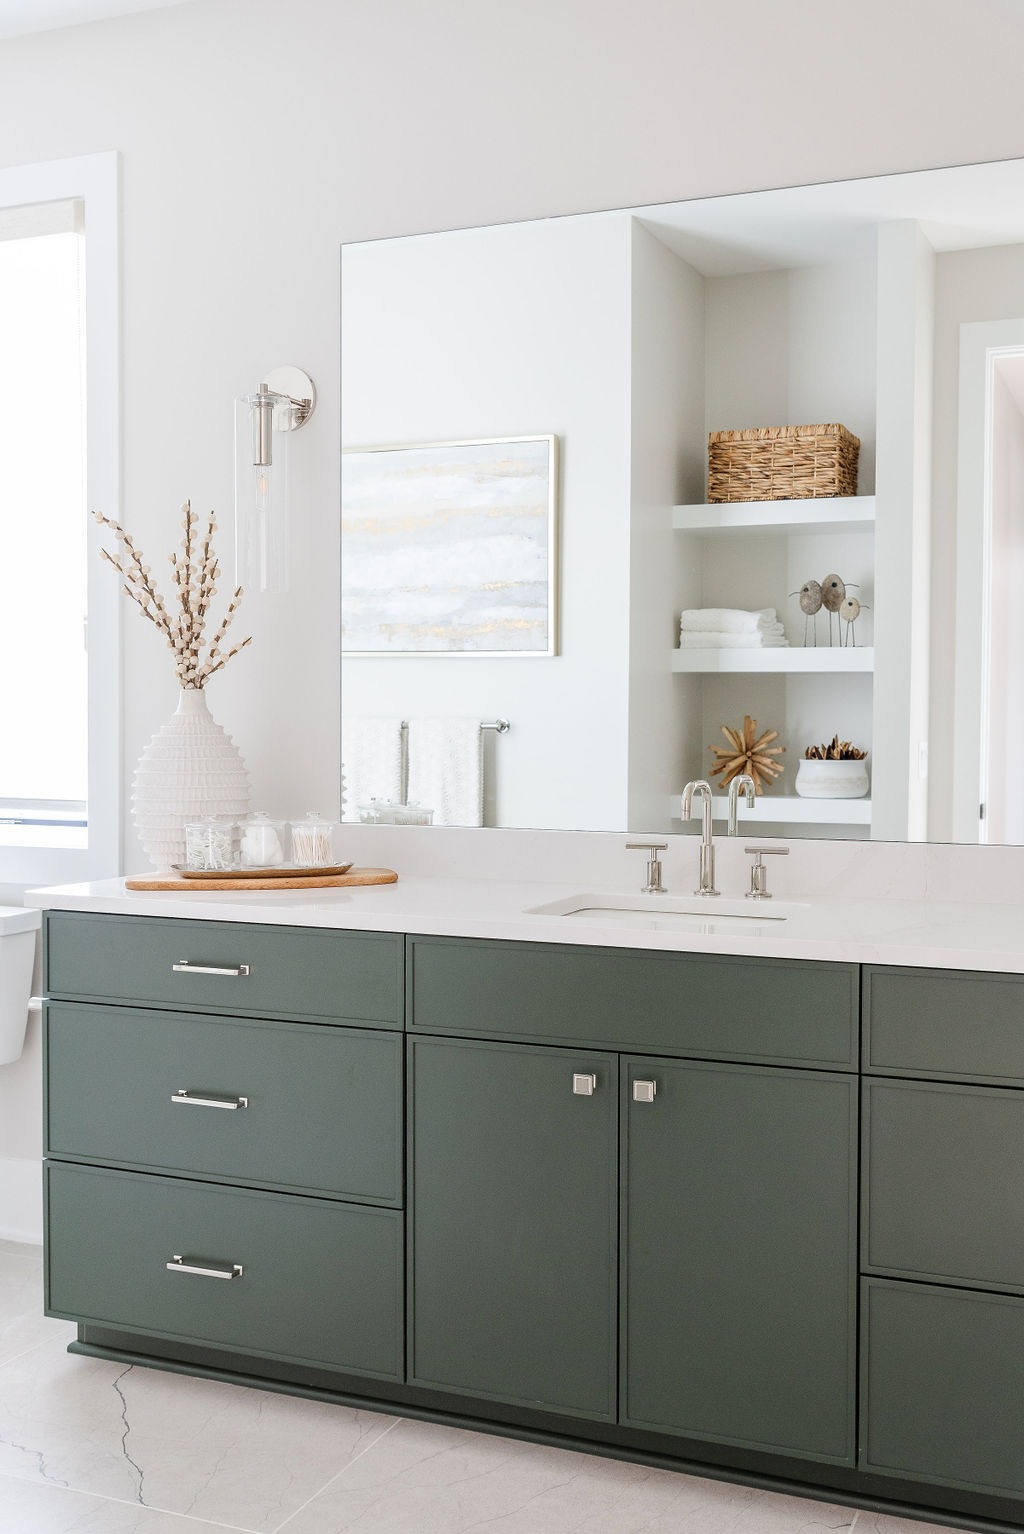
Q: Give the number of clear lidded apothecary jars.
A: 3